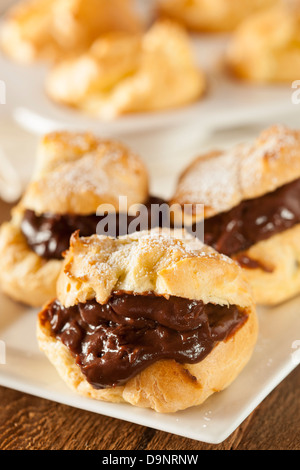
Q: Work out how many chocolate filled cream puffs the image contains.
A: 3